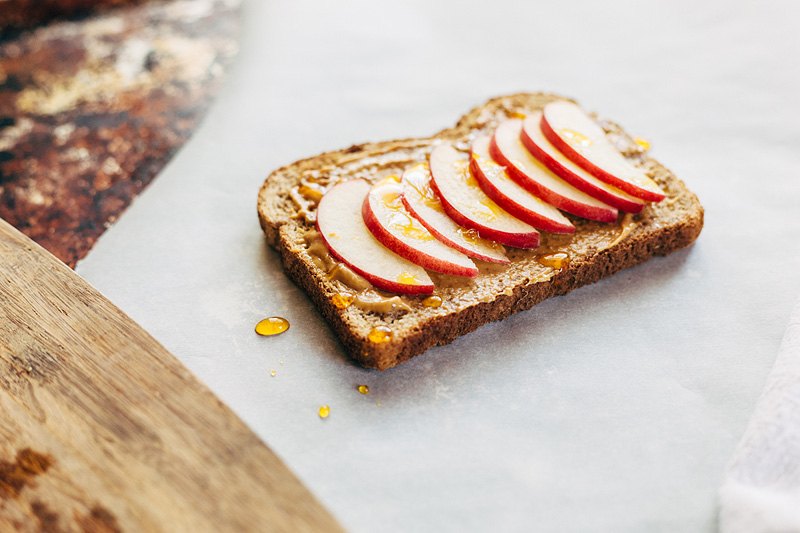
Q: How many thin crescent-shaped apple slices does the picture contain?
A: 8